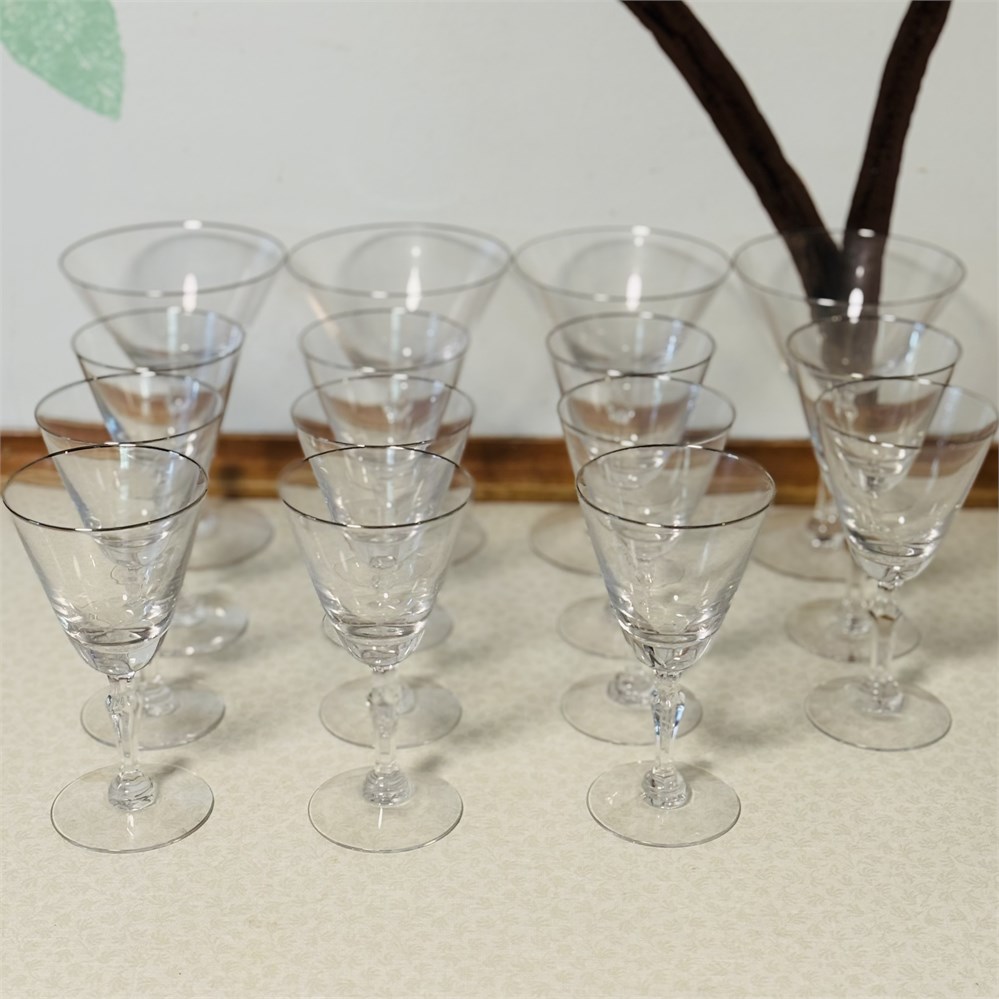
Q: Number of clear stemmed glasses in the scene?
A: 15